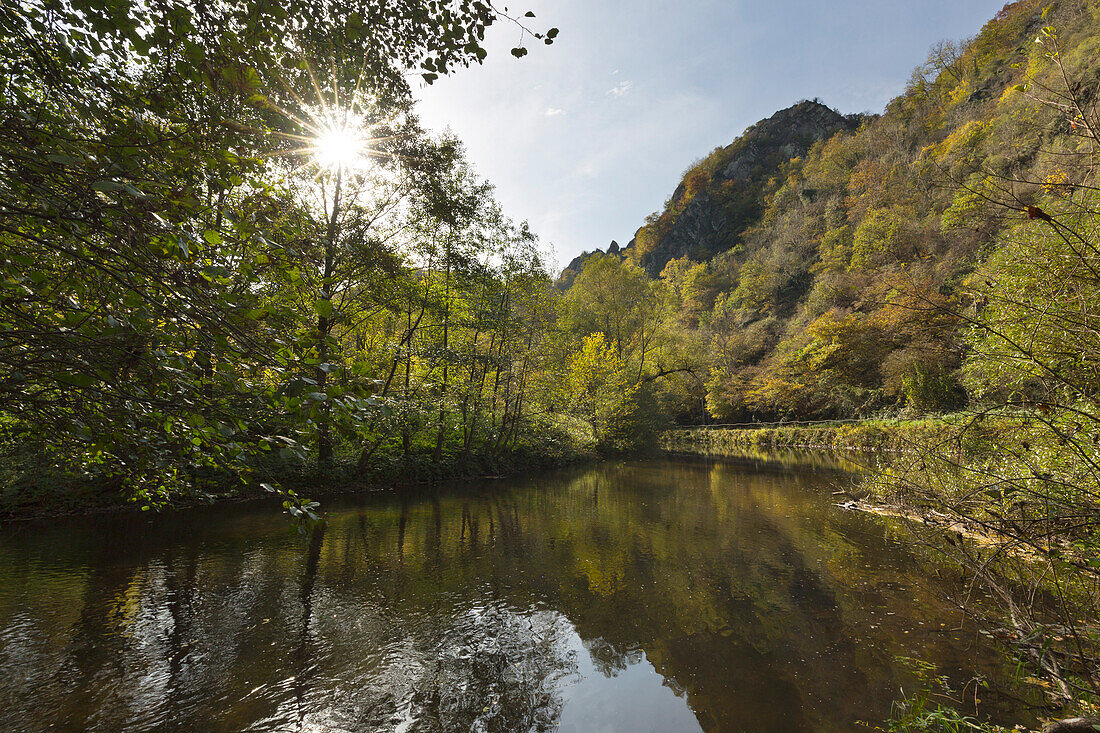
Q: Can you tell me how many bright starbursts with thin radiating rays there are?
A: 1